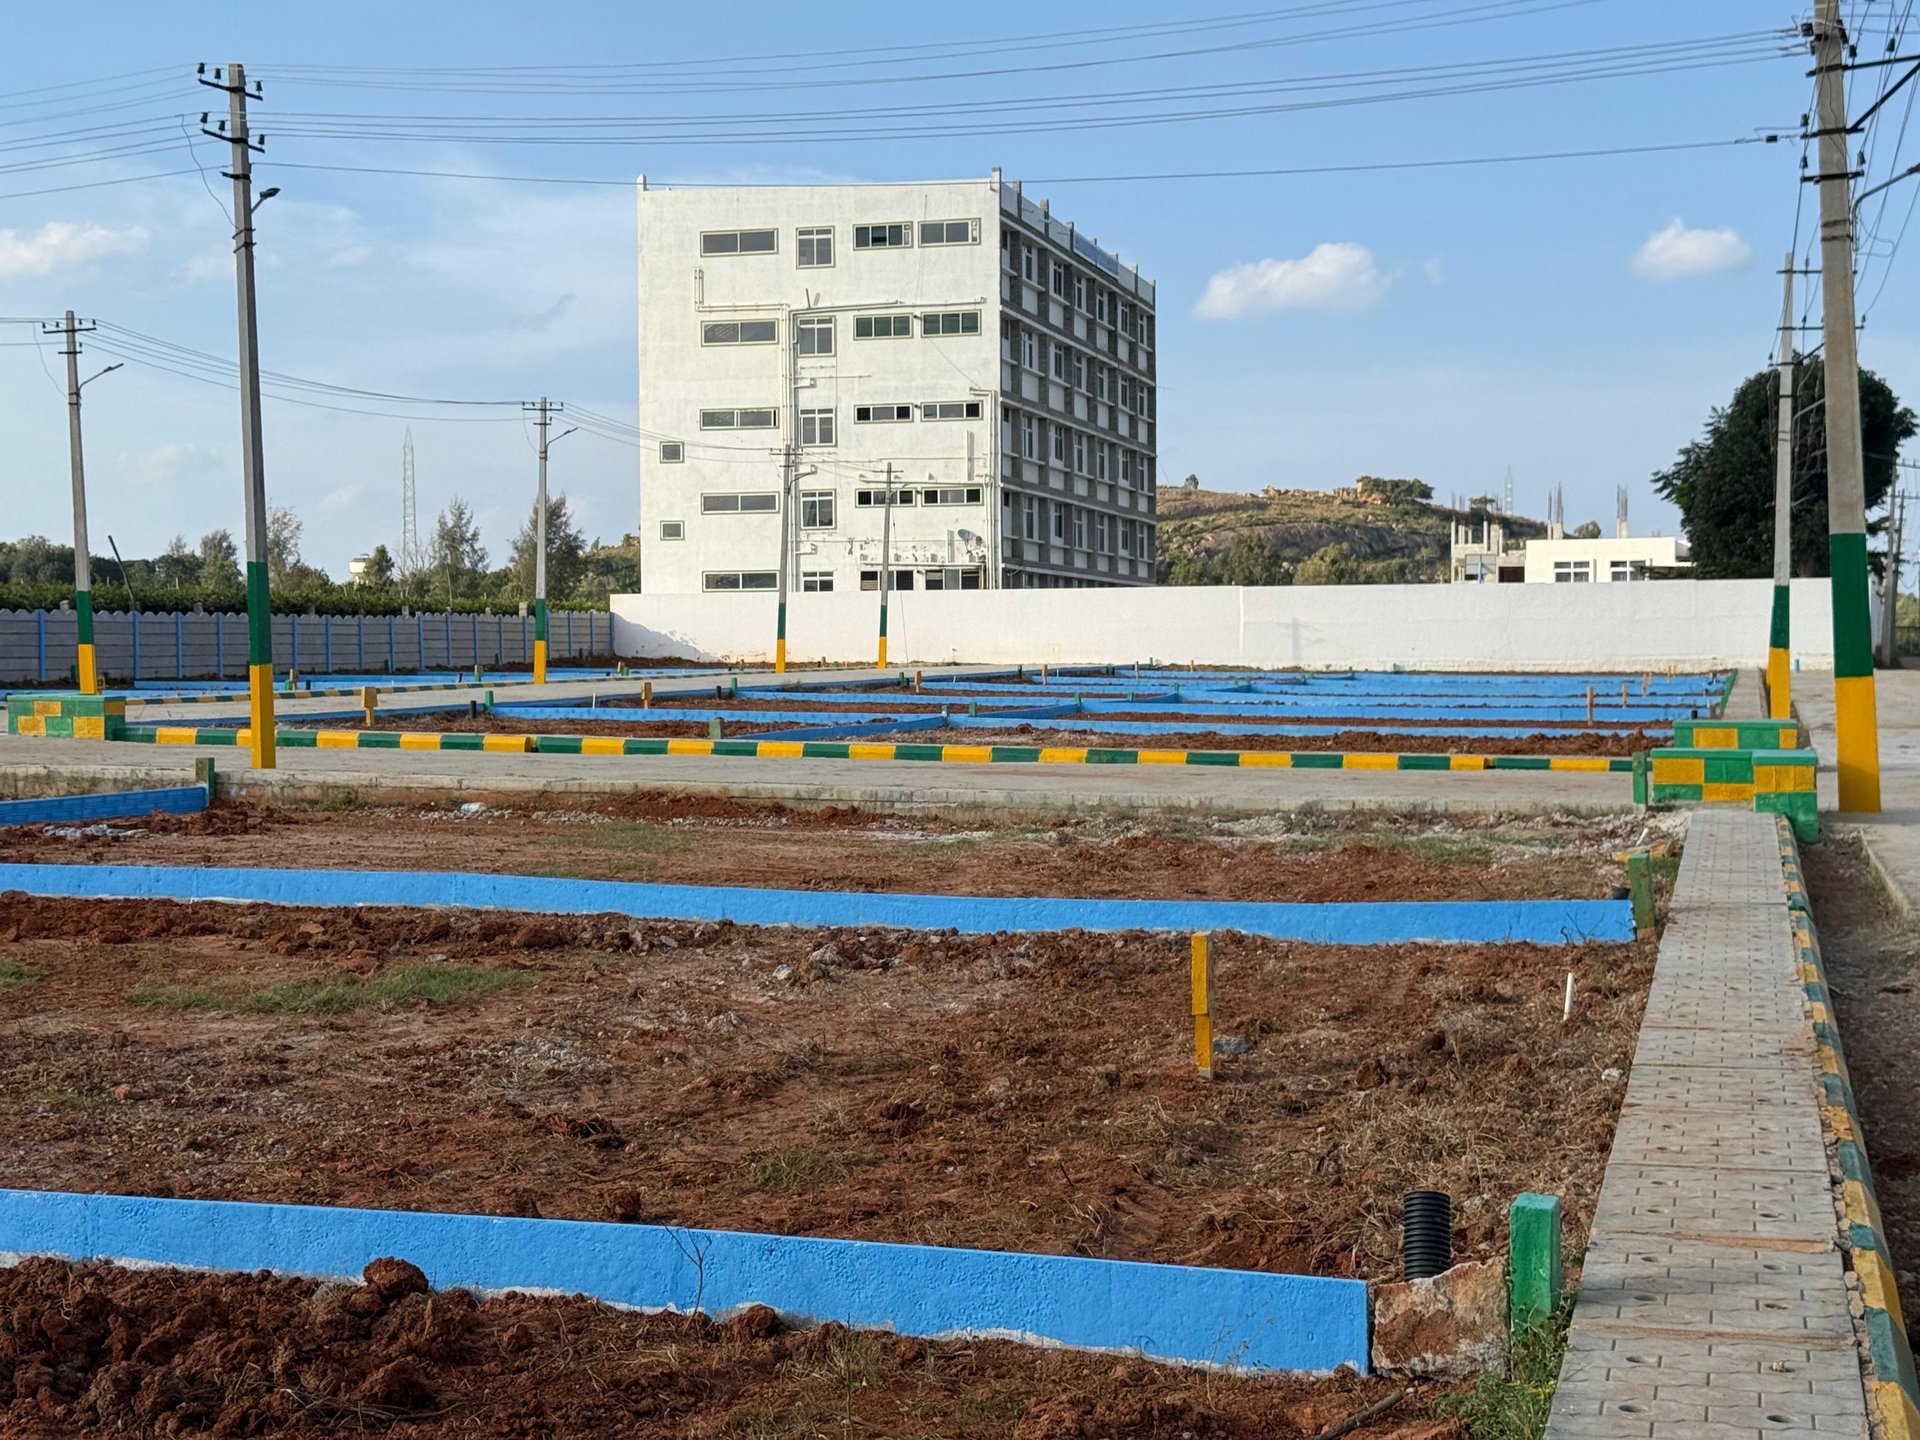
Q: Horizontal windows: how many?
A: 15